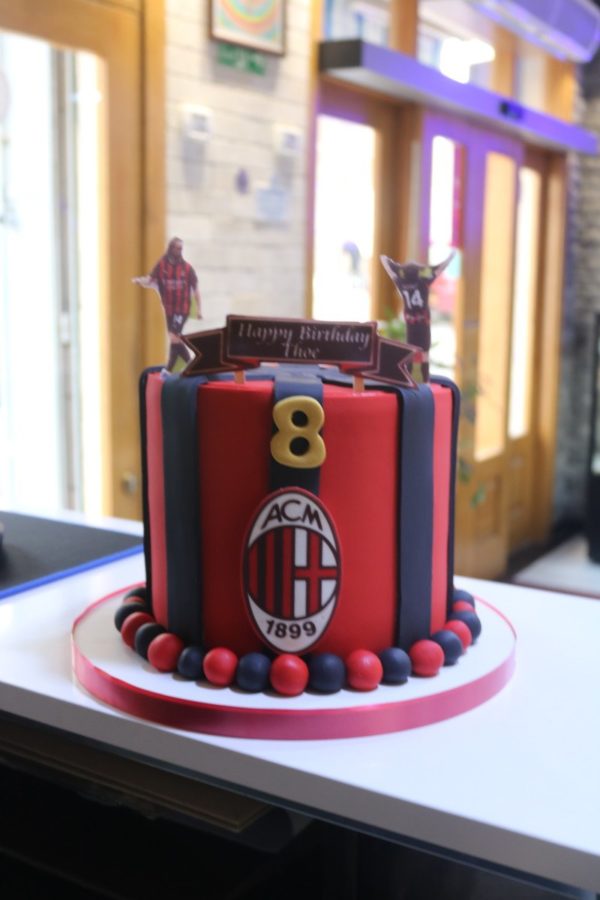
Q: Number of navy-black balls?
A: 10